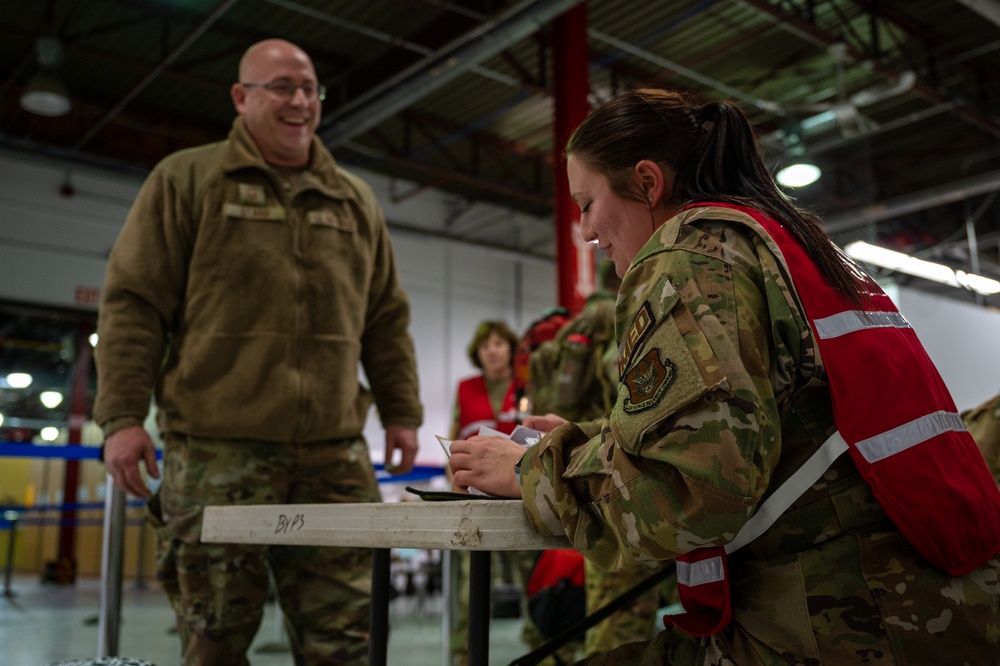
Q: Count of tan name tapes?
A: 2